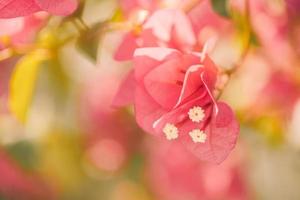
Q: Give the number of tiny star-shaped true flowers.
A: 3